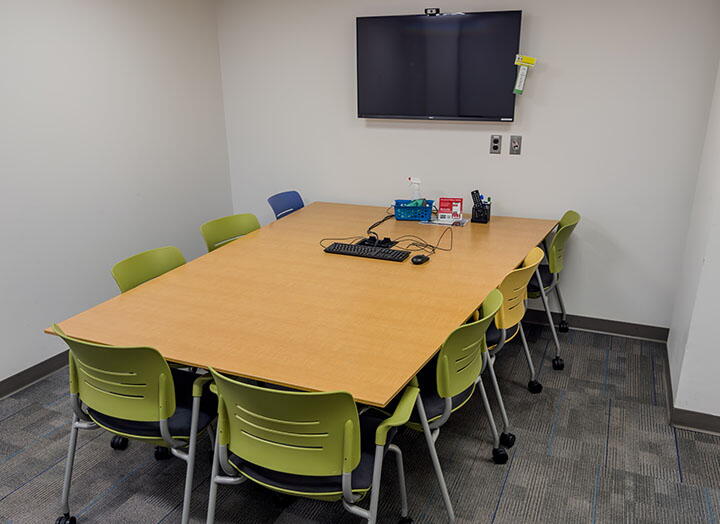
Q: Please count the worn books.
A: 0